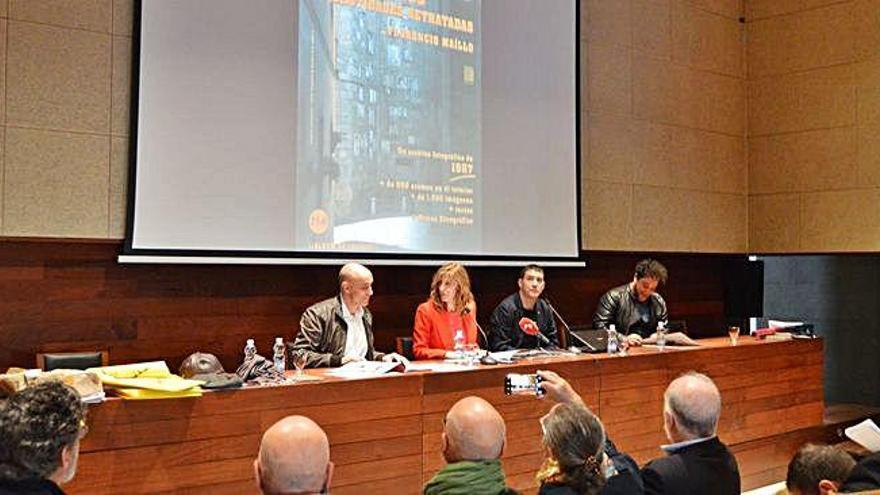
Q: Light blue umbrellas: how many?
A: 0